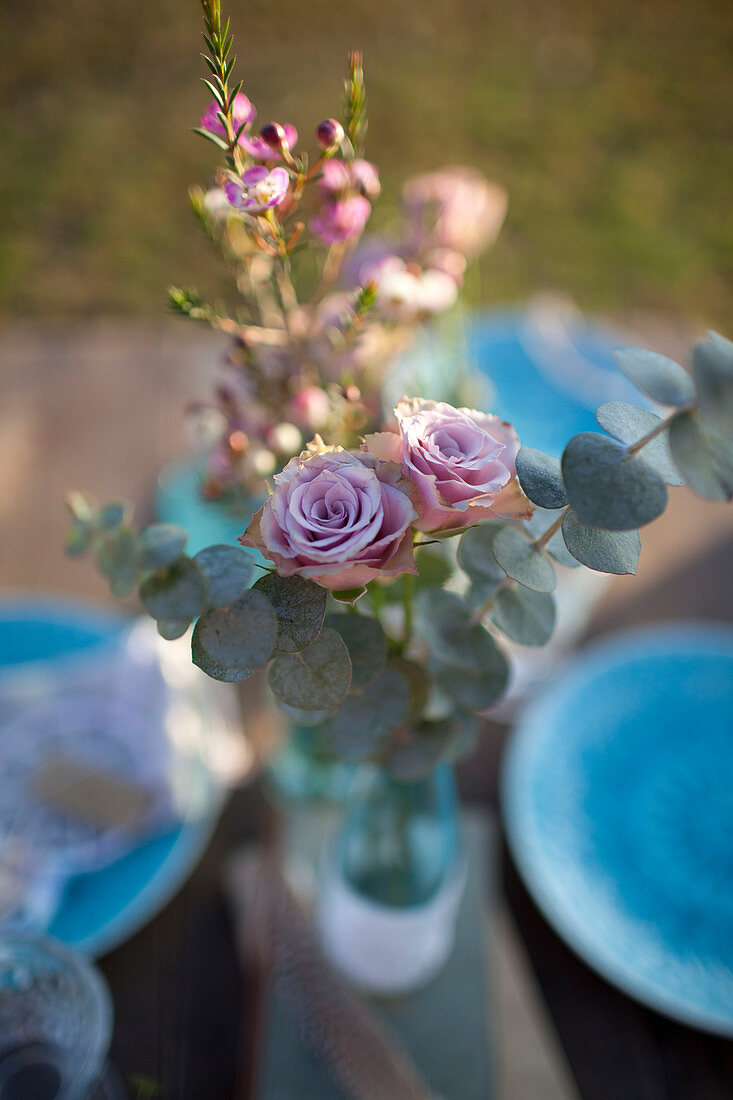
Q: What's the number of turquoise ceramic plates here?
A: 3